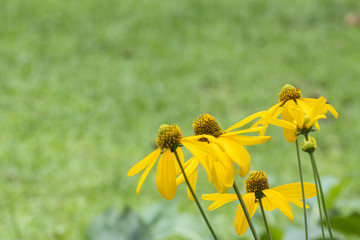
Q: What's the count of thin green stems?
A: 6